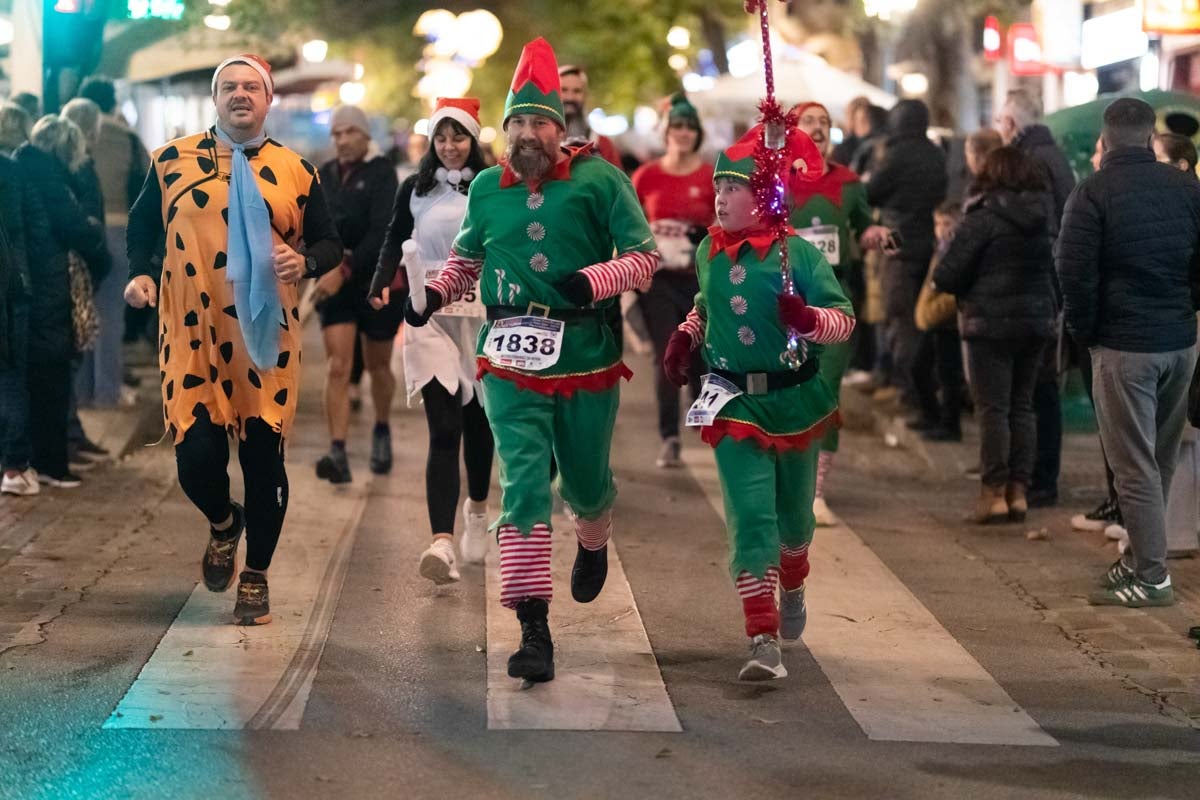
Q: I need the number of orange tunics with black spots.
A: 1